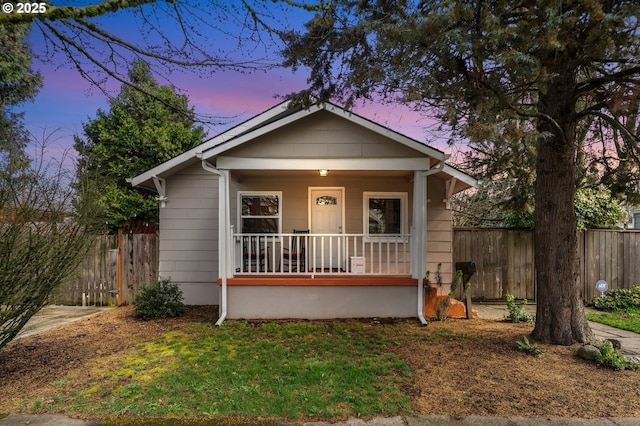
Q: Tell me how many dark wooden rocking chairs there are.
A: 2